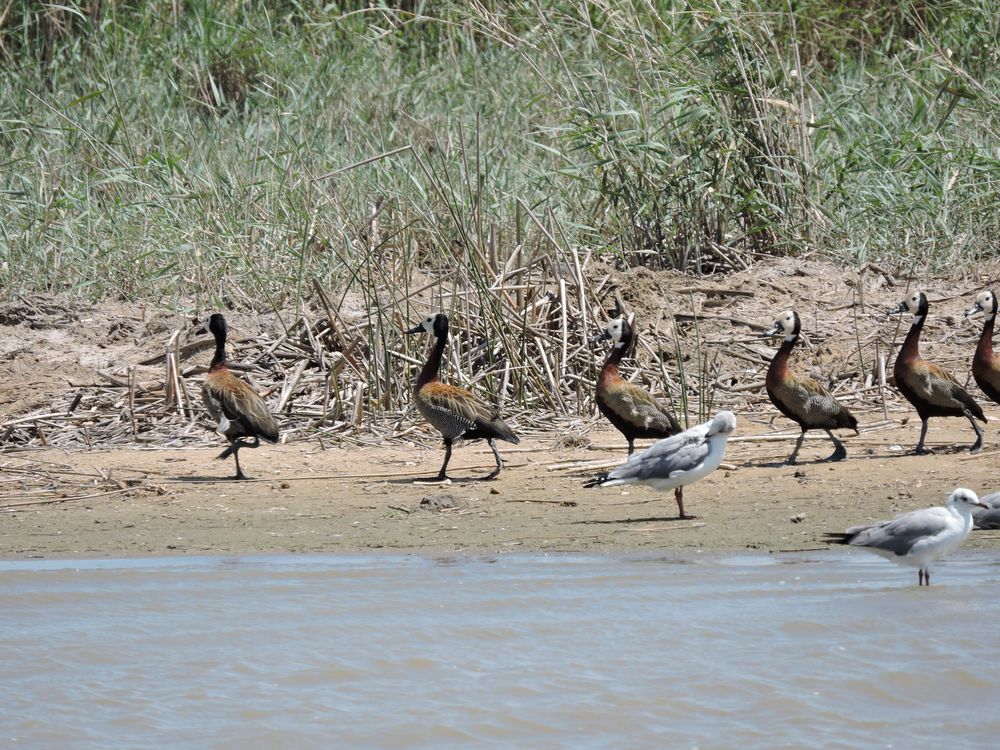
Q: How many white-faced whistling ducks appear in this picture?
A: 6